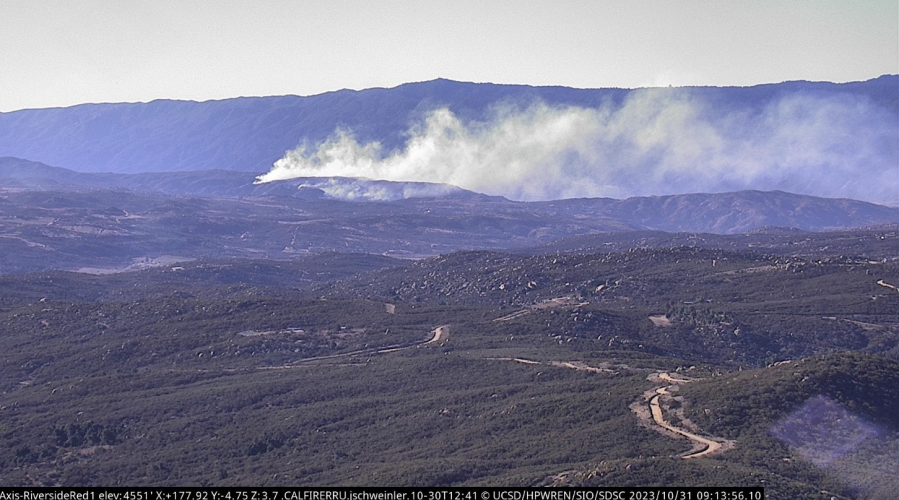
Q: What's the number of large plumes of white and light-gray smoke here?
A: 1